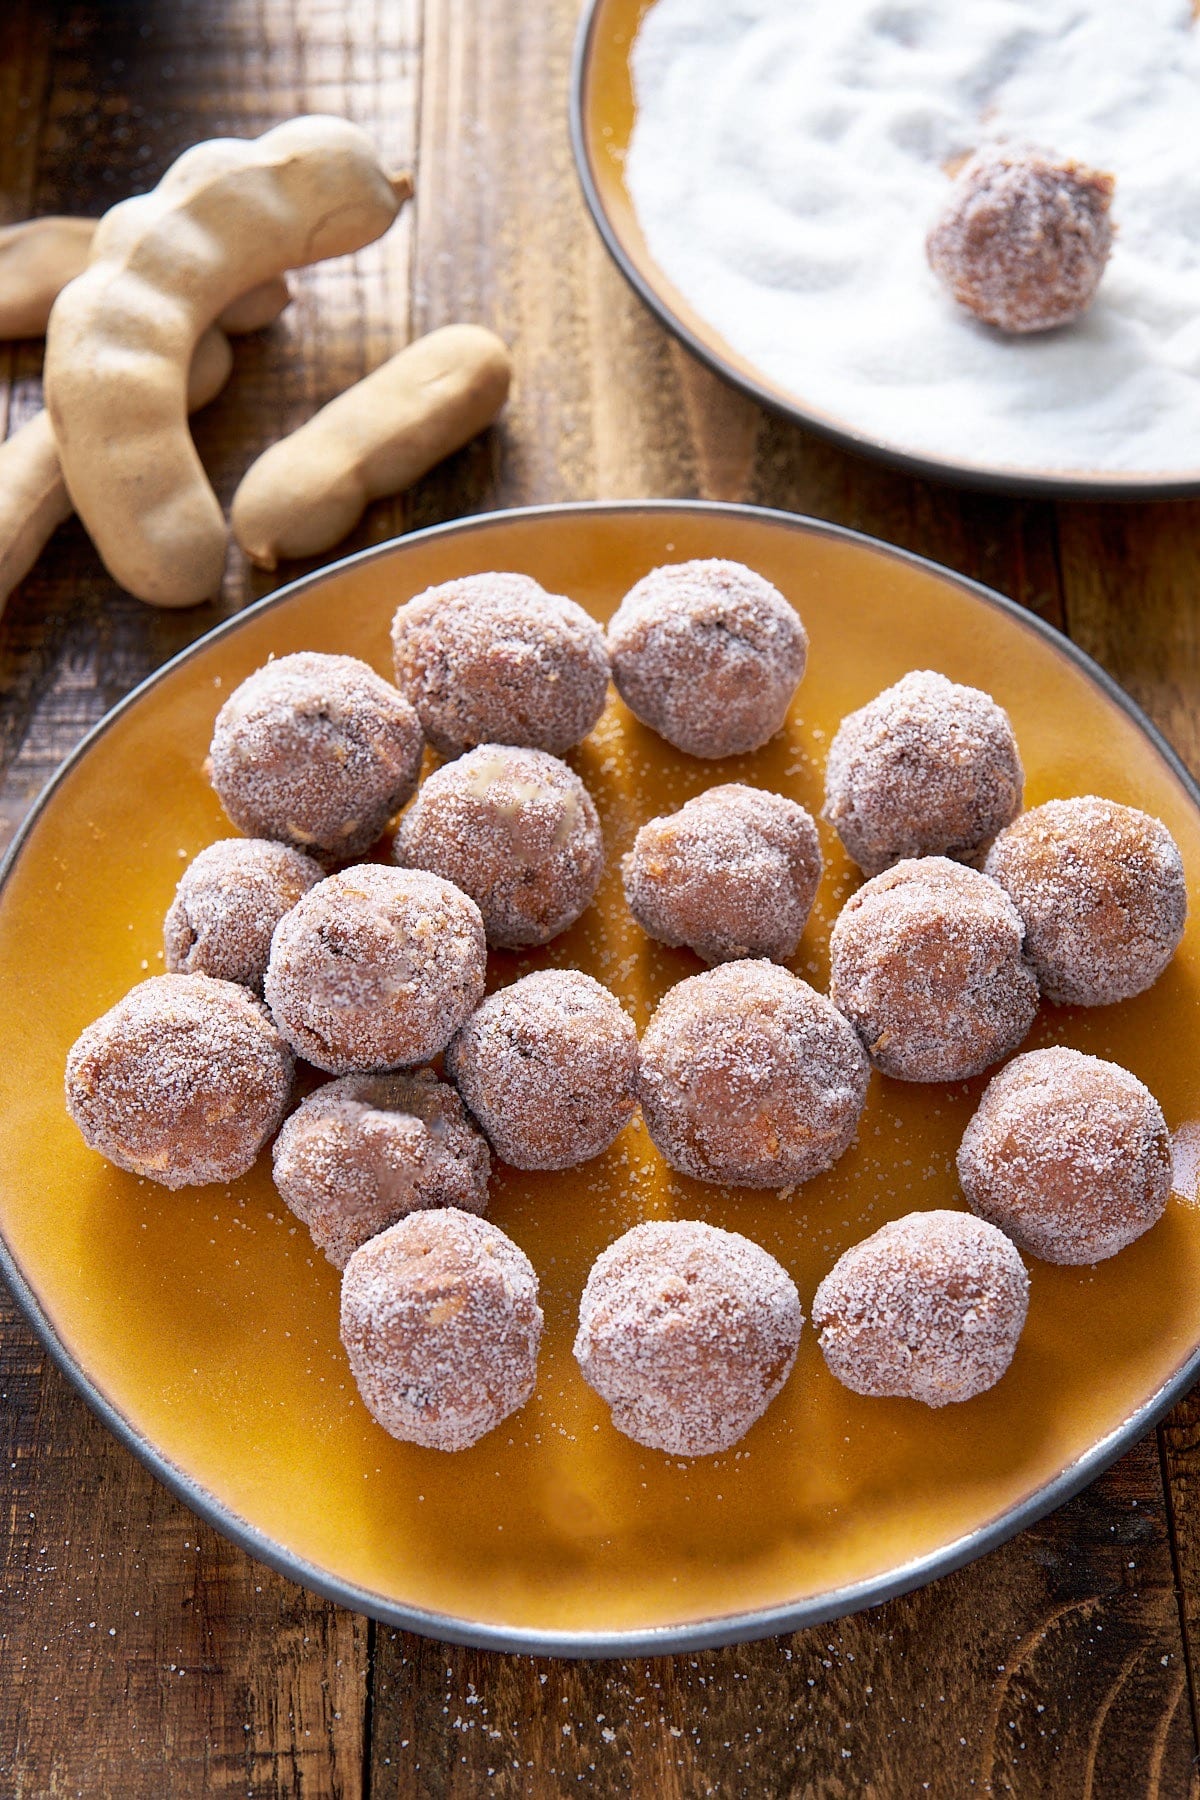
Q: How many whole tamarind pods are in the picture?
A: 4